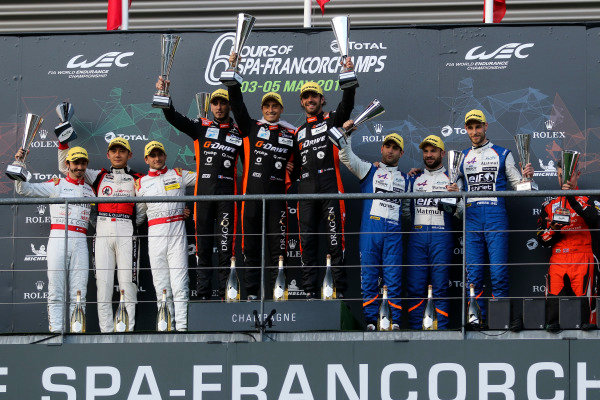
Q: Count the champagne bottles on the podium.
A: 9